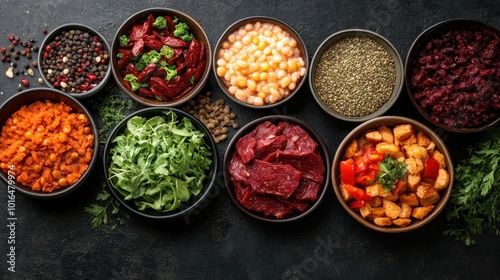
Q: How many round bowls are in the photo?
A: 9